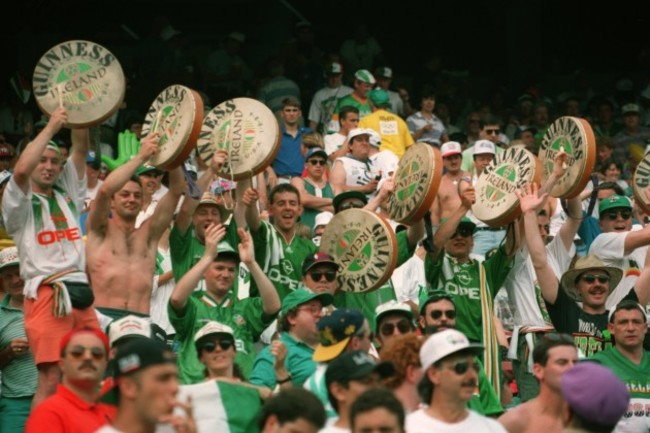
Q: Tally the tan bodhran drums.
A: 8